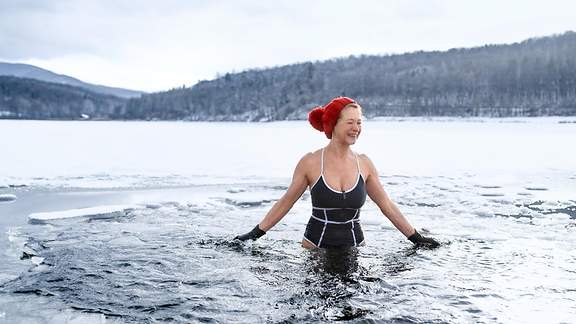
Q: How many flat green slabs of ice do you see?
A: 0